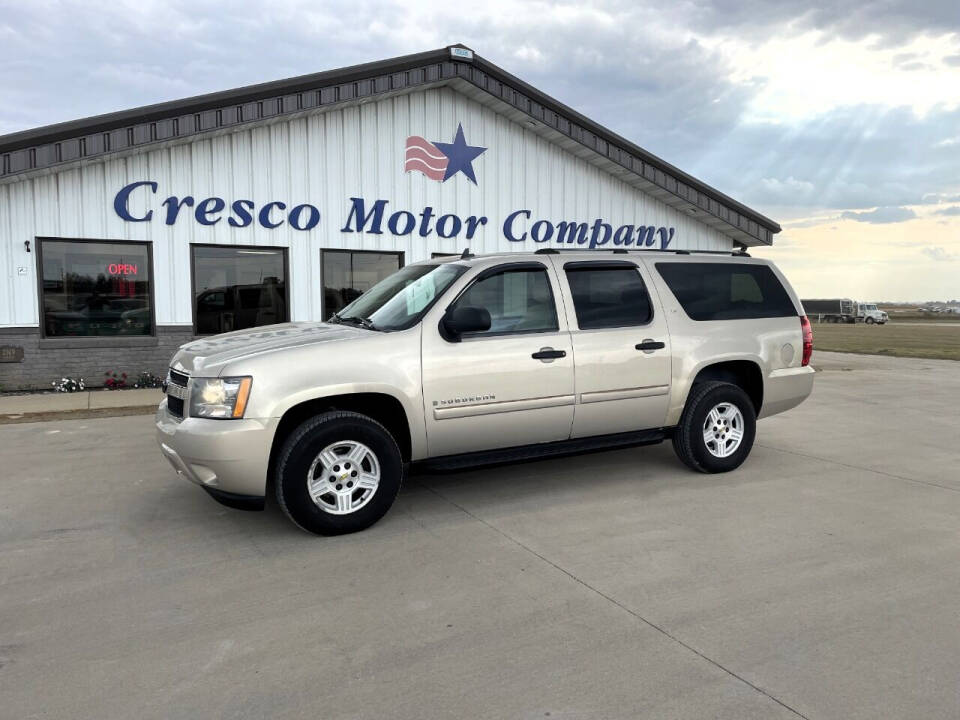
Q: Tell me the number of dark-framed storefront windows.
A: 3